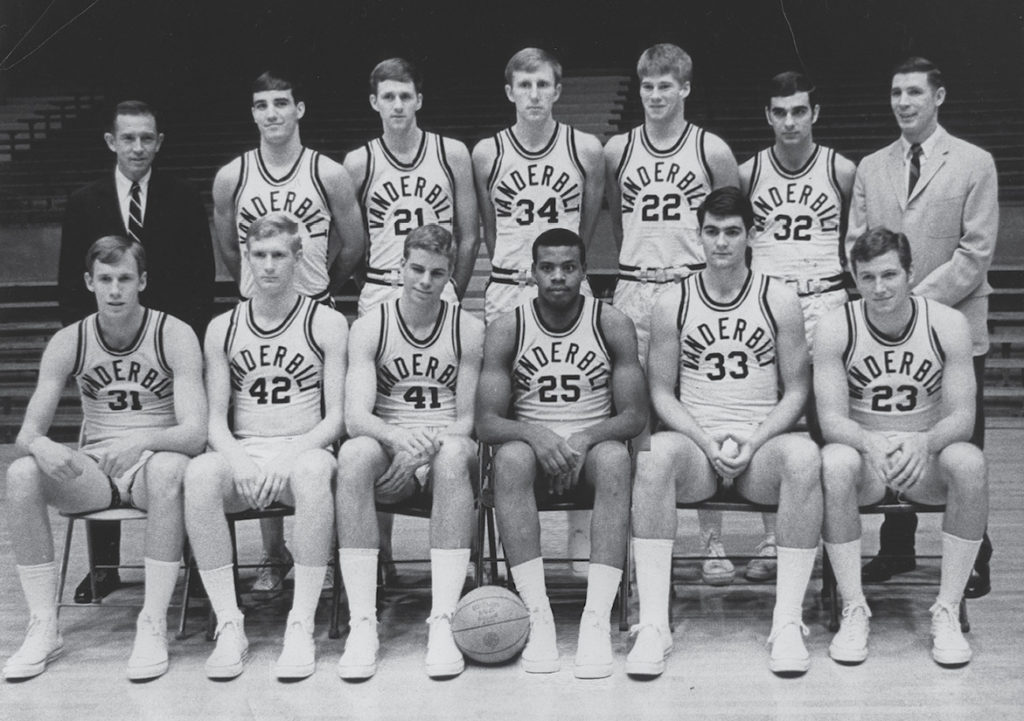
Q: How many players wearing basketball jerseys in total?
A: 11